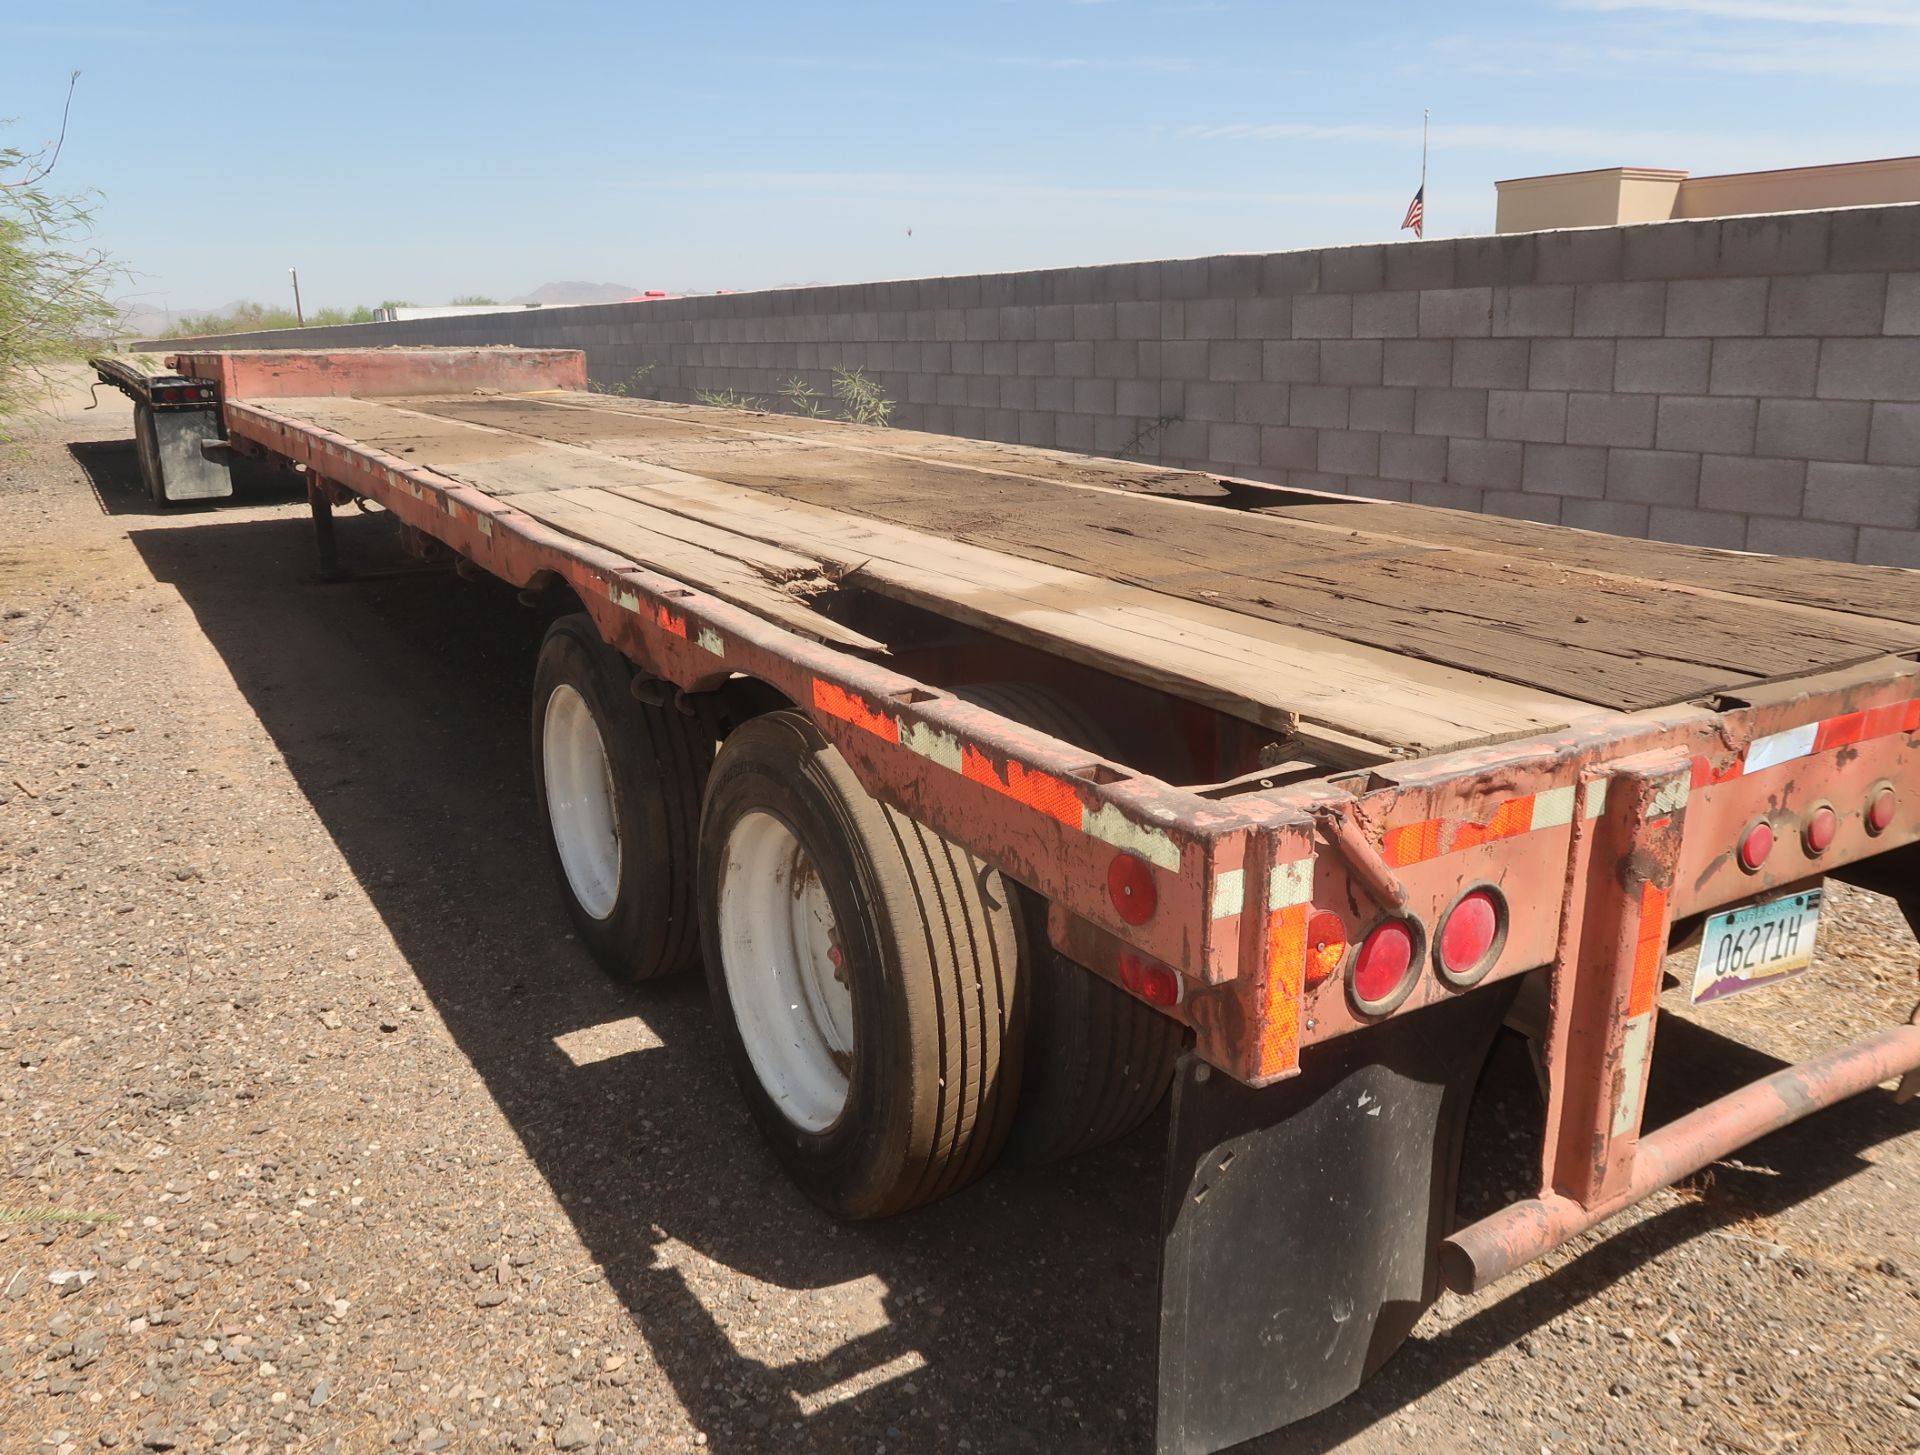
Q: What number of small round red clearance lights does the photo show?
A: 3